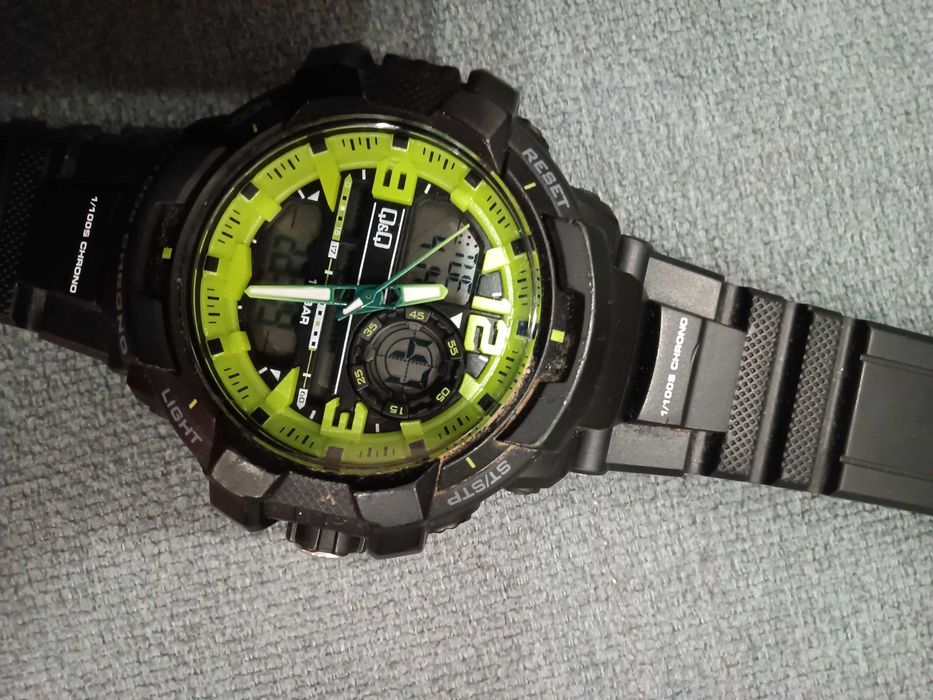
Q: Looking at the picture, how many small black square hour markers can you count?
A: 12